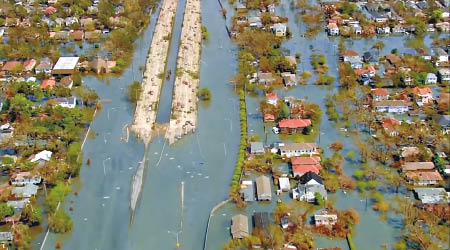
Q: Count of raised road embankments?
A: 2